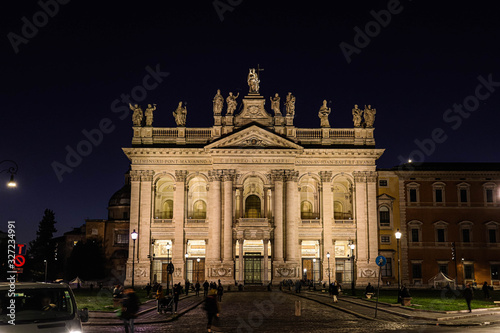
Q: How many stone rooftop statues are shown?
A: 11